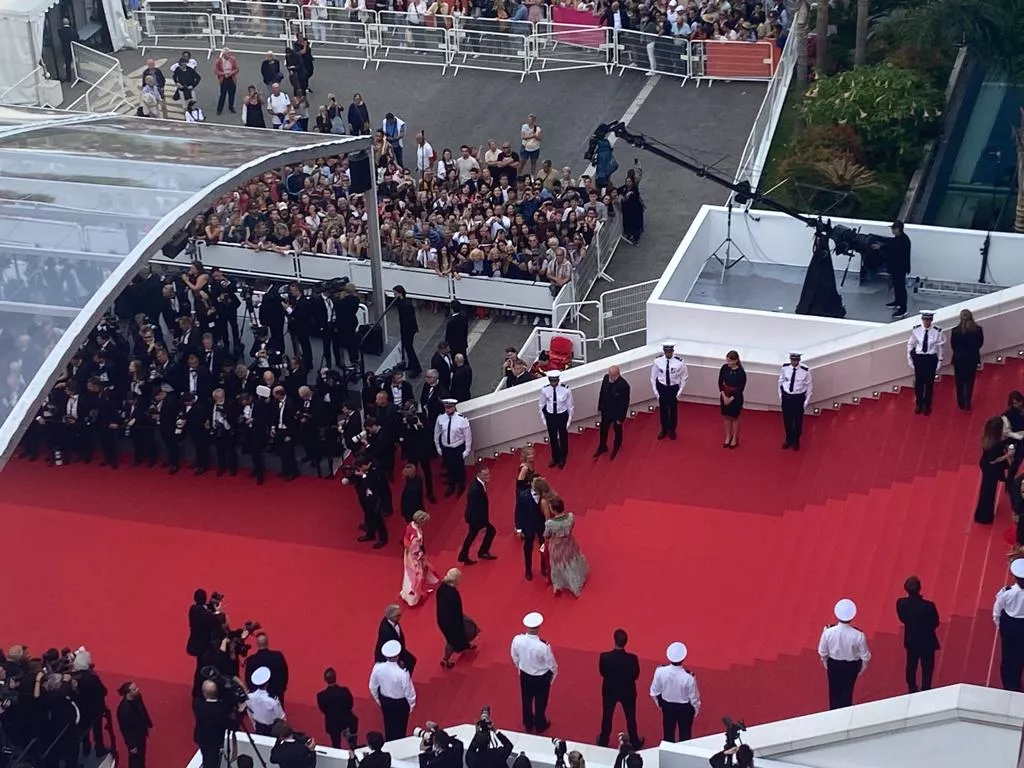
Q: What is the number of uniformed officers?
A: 11